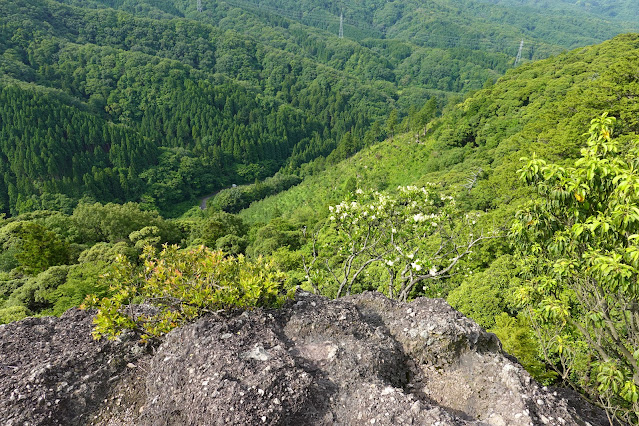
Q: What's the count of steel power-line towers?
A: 3